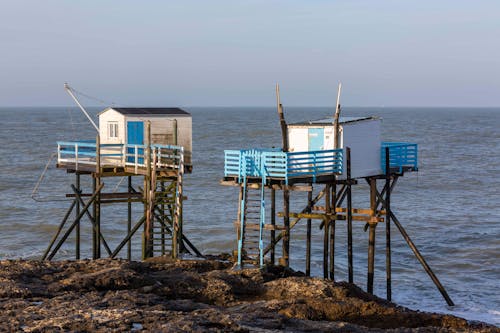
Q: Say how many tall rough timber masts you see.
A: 2